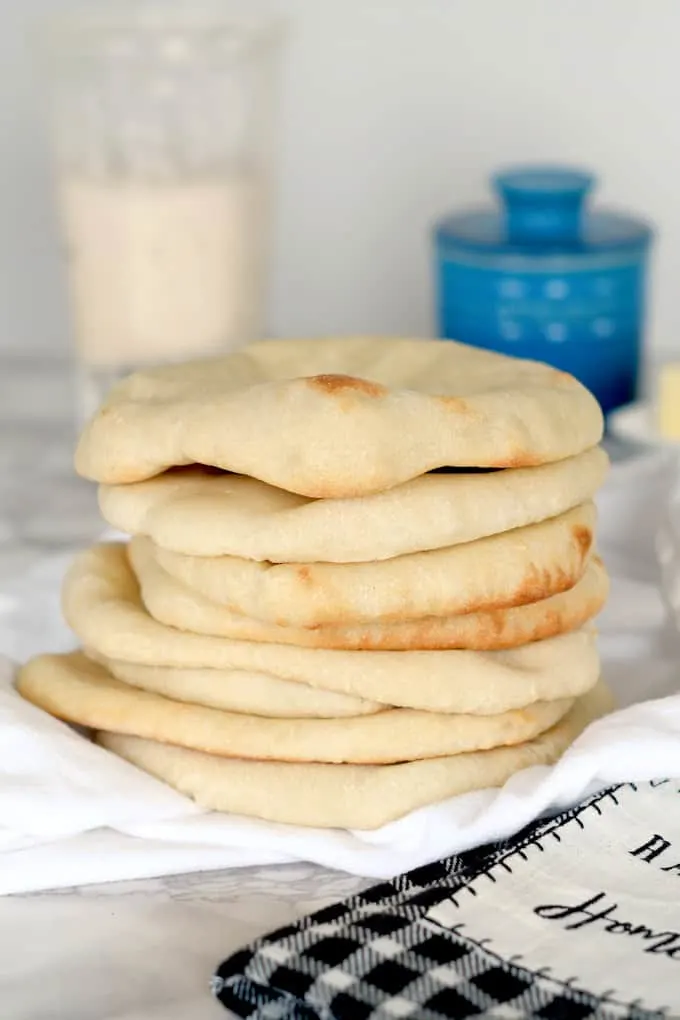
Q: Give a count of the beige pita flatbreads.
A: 8